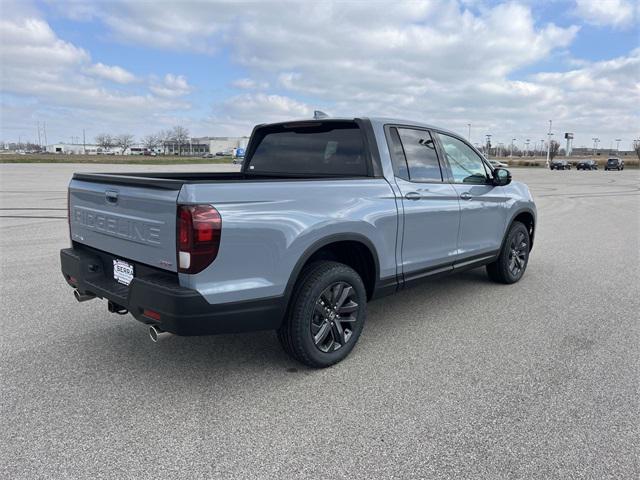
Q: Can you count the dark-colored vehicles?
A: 3